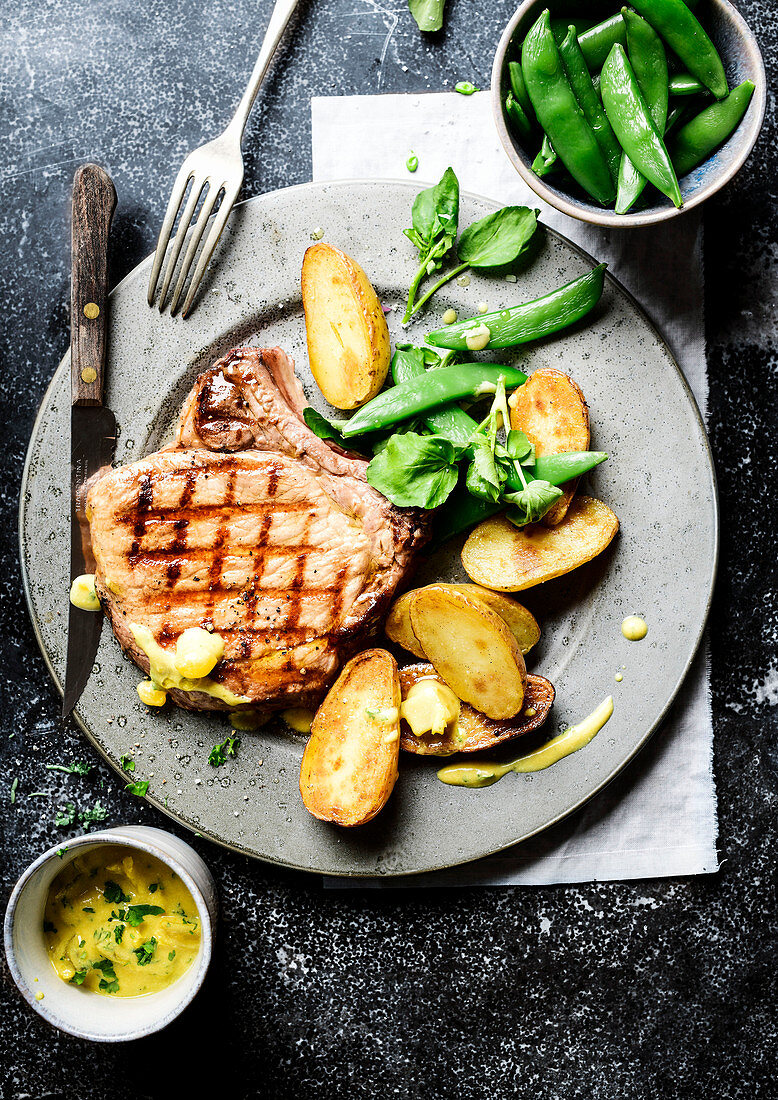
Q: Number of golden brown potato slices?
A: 7